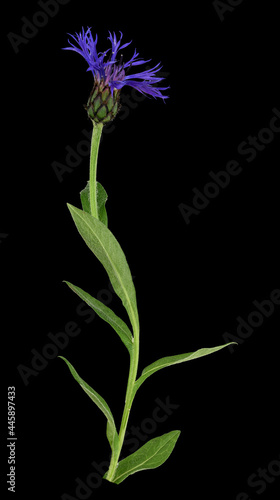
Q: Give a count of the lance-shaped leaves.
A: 6